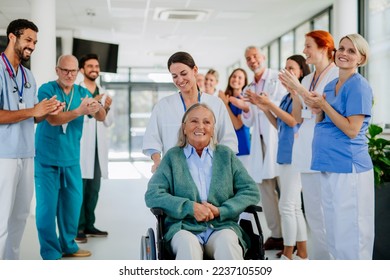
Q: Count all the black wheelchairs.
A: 1